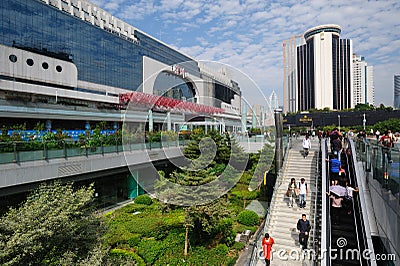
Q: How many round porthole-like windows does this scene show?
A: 4